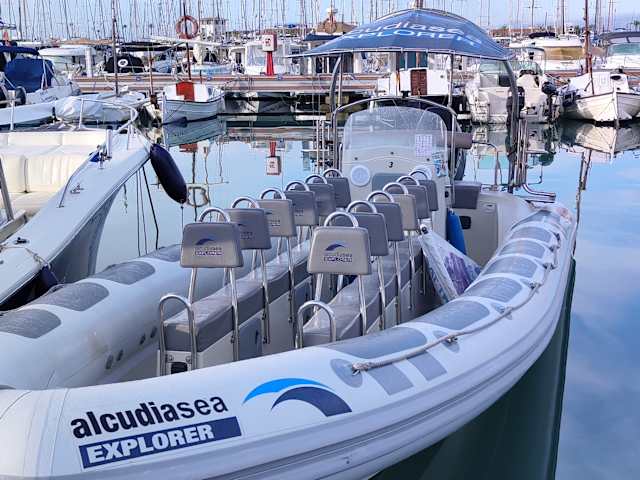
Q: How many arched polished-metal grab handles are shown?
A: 14